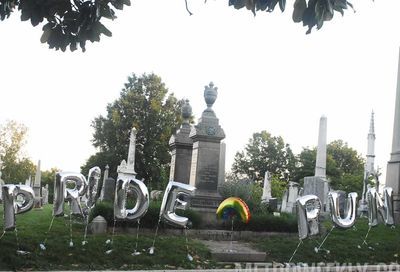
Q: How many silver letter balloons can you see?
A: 8